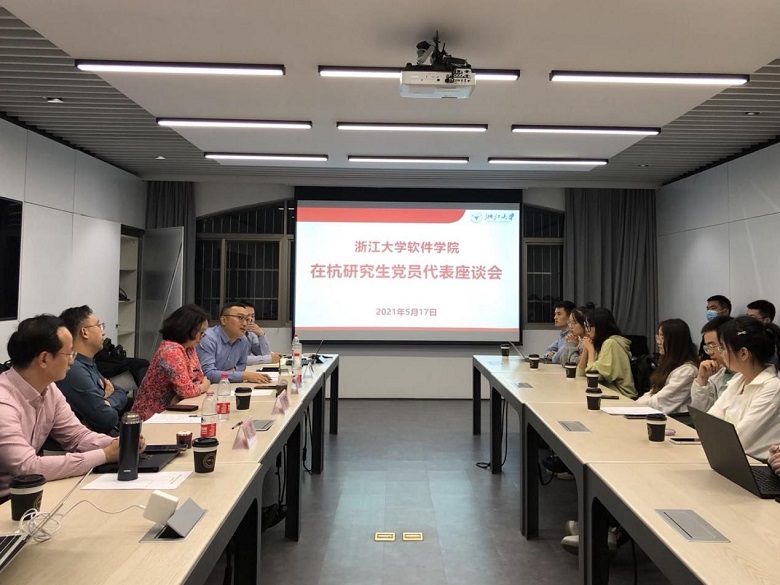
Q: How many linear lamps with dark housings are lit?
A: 9